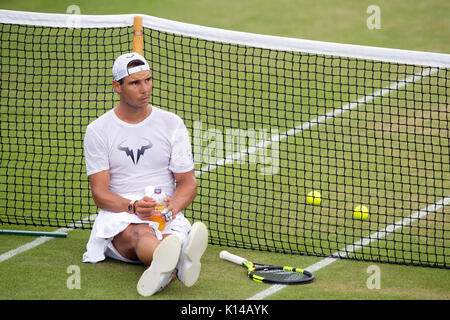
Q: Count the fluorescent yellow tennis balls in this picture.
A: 2